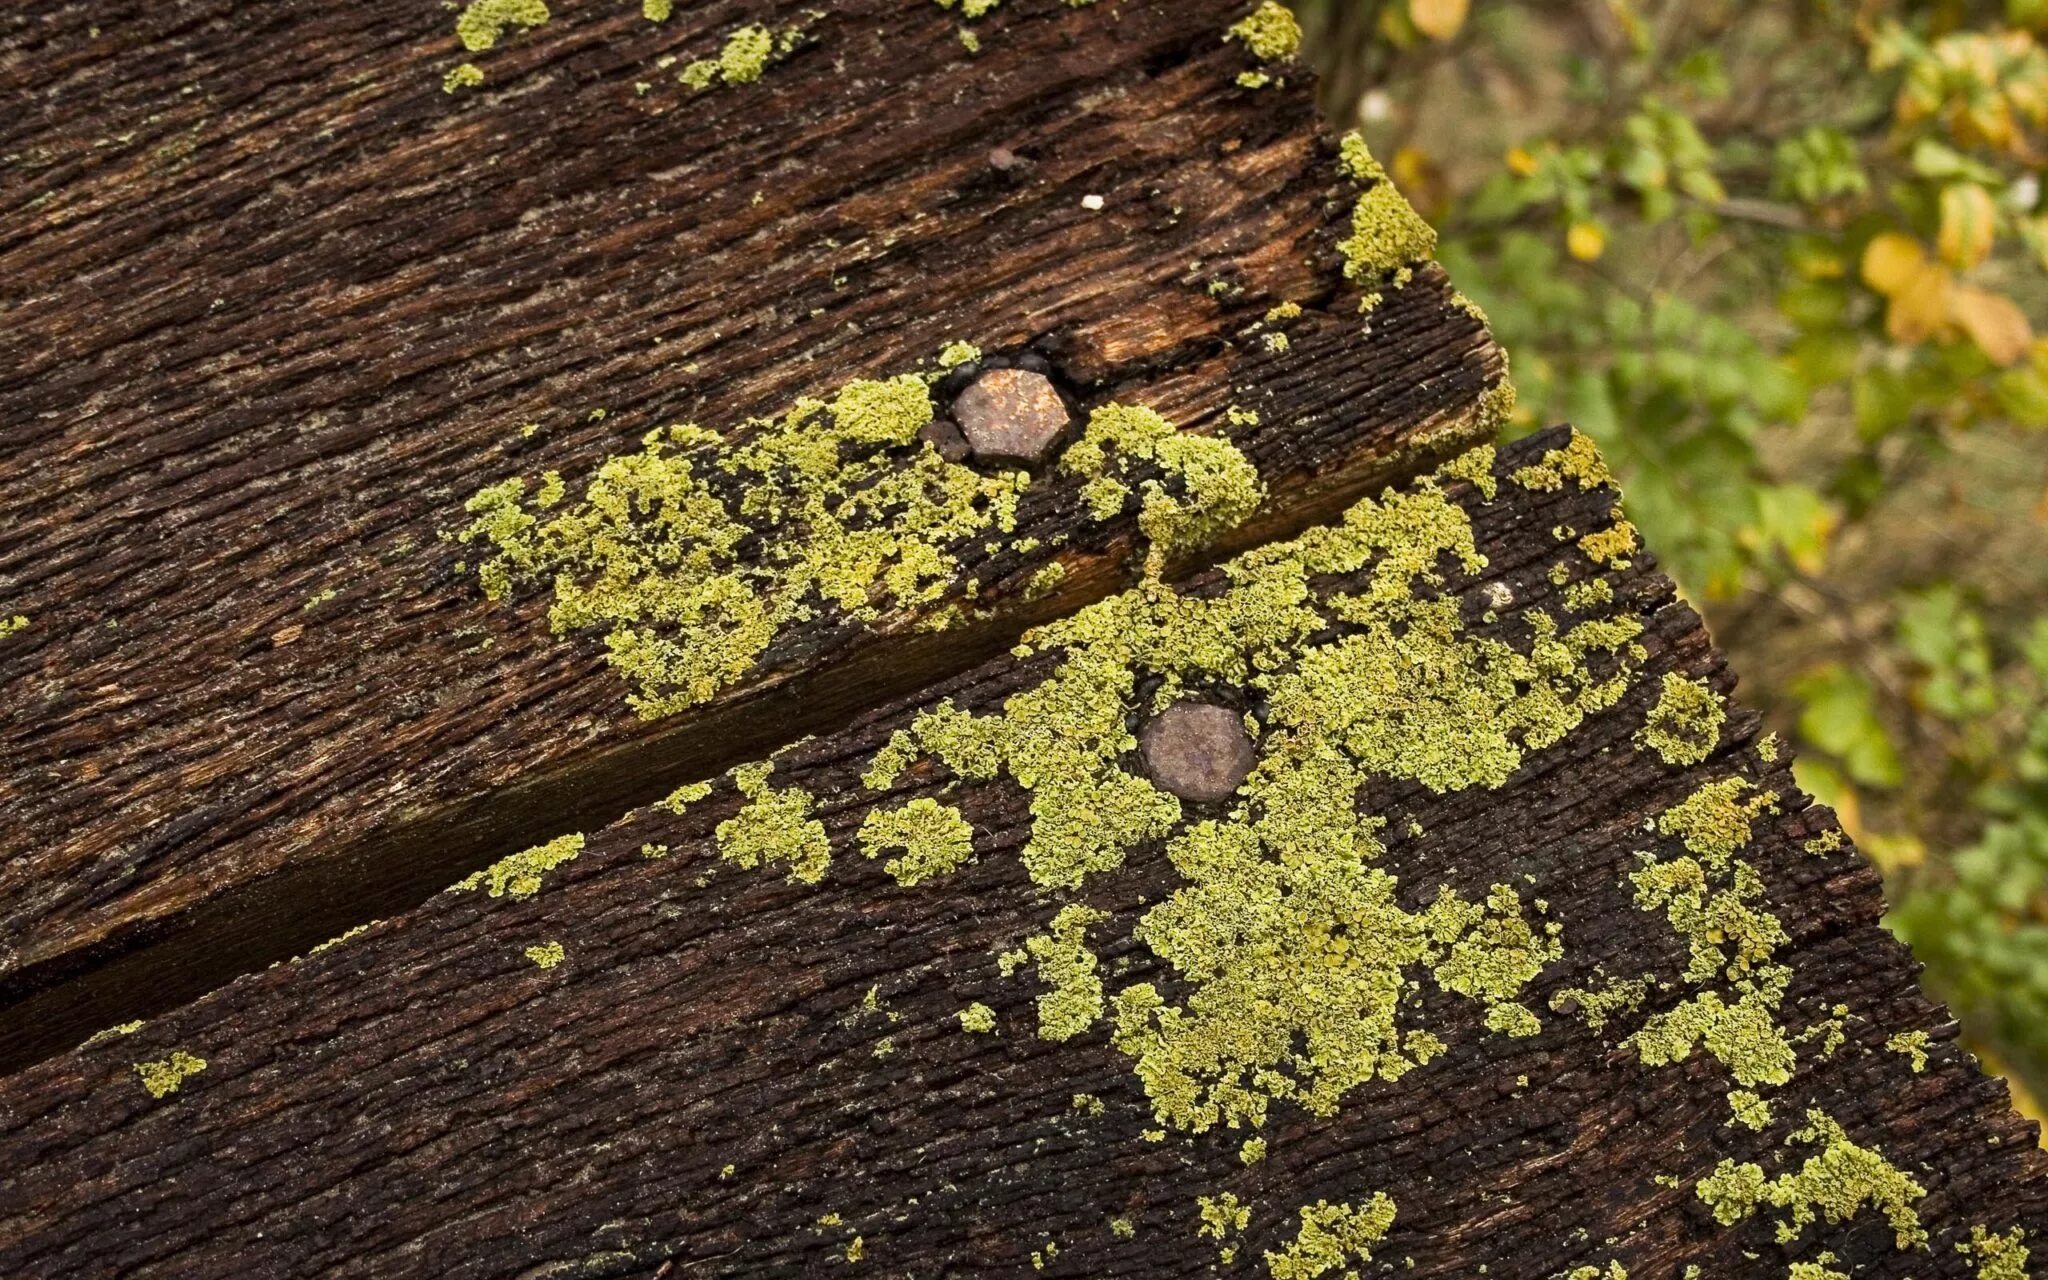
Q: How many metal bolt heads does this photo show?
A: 2